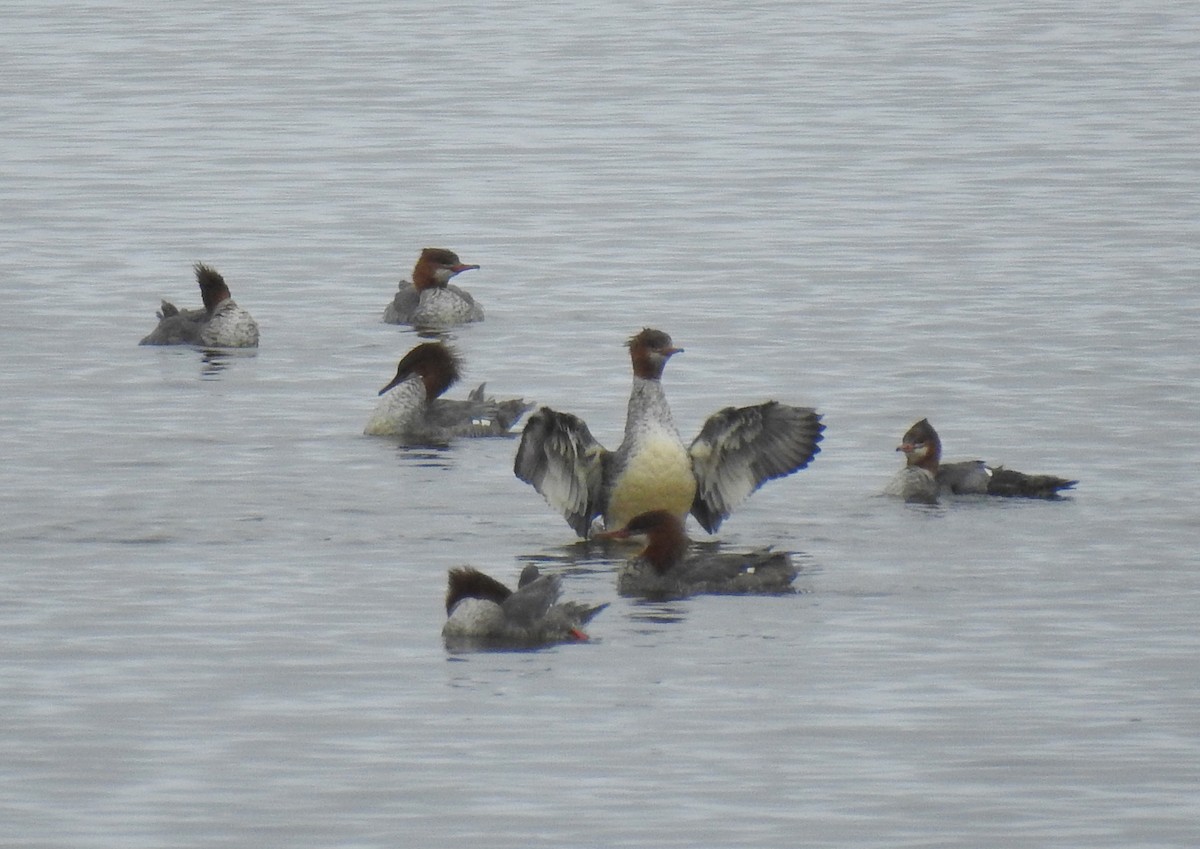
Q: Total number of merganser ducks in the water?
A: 7